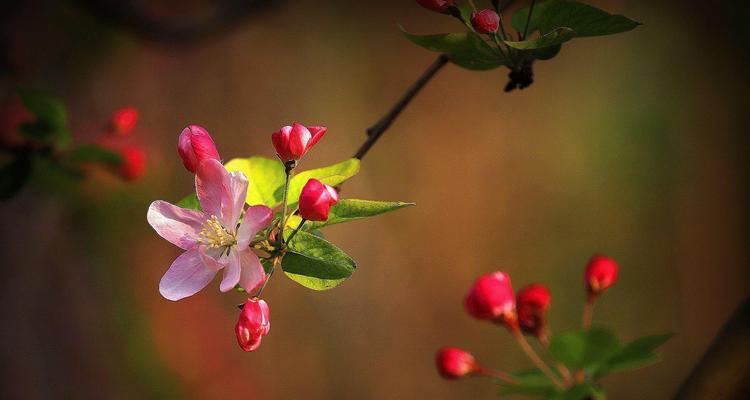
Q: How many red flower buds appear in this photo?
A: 12